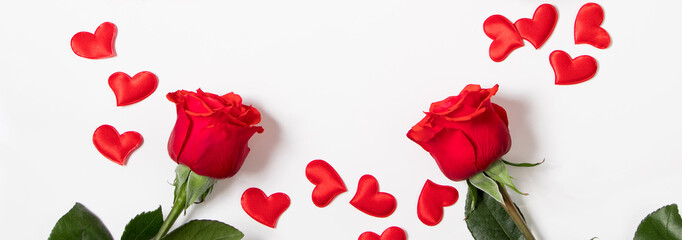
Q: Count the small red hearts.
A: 12